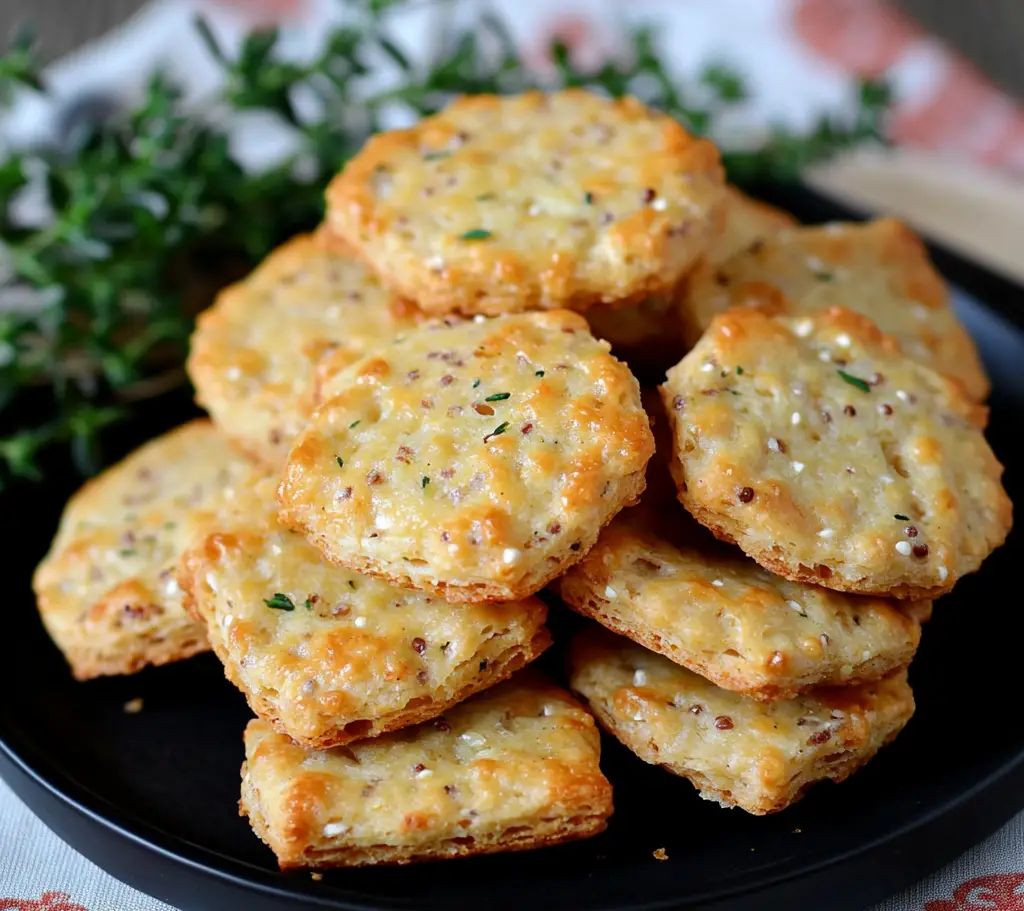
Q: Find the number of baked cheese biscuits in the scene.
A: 11